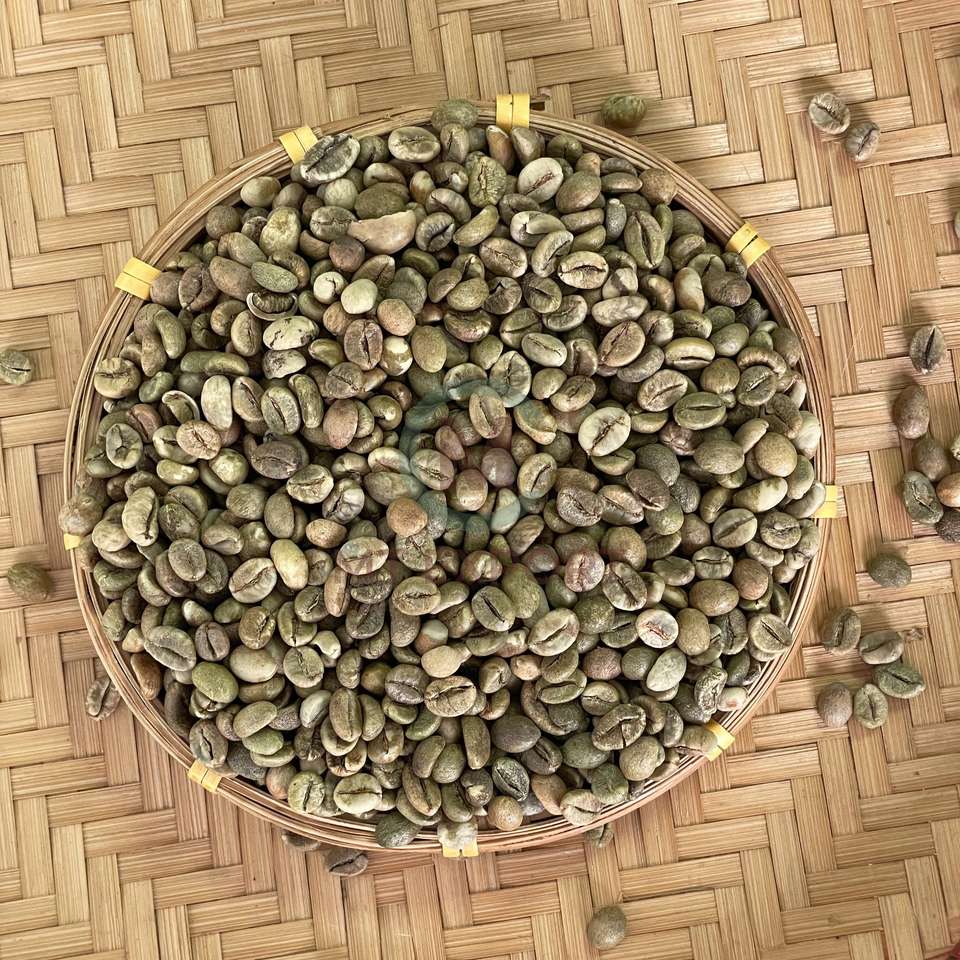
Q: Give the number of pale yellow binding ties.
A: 9